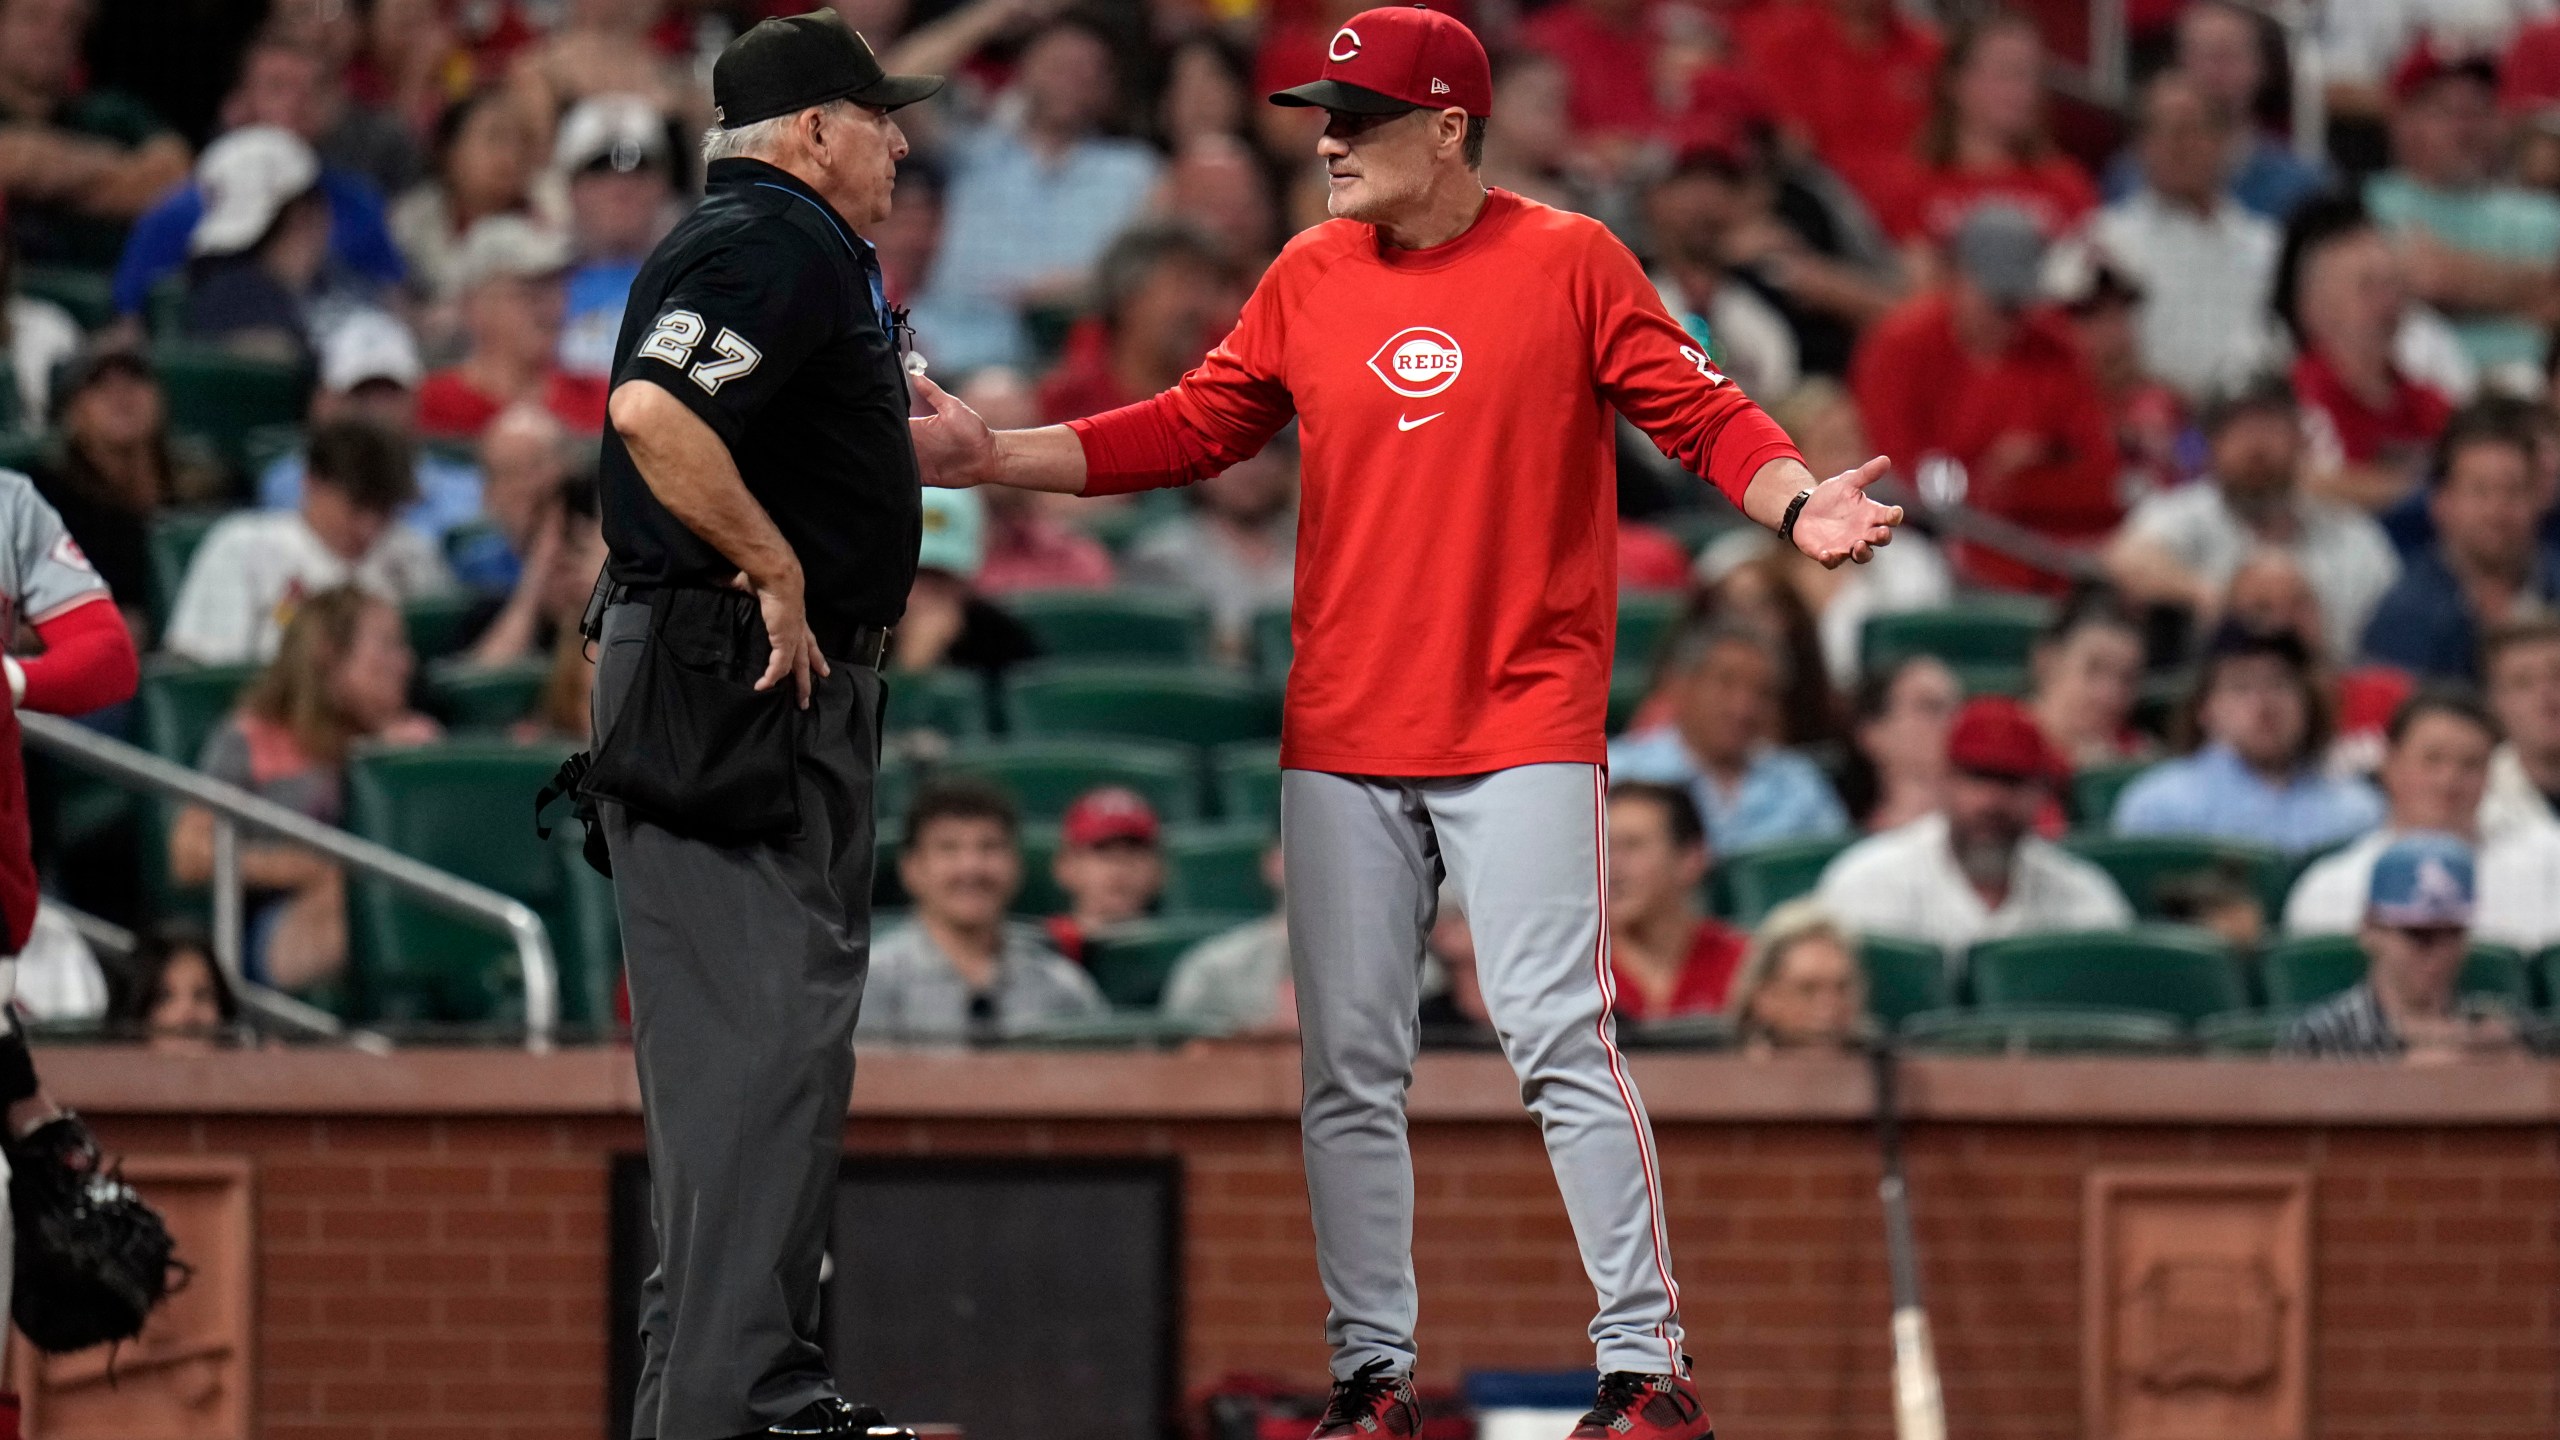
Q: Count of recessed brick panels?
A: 2